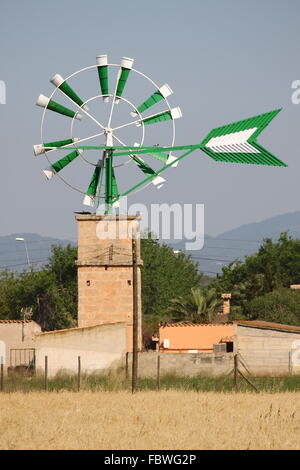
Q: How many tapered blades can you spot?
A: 12